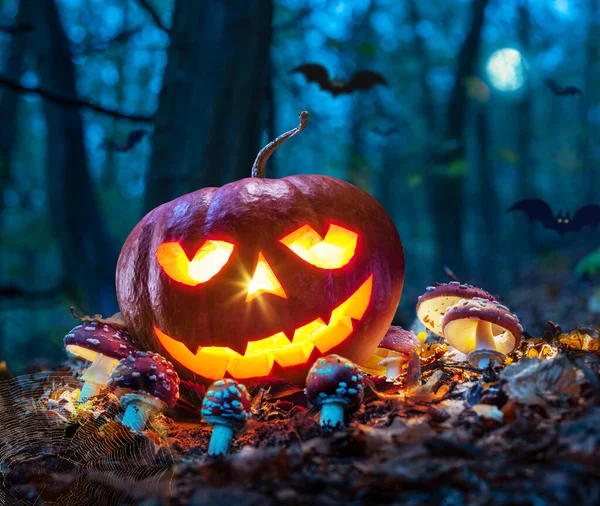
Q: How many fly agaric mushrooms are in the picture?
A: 7